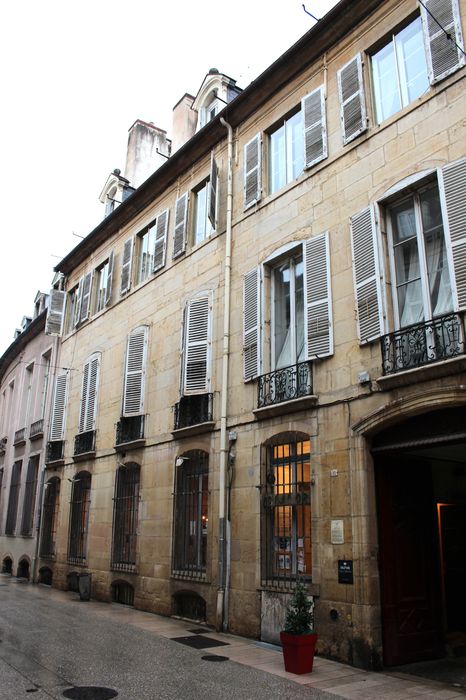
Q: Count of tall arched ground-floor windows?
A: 5